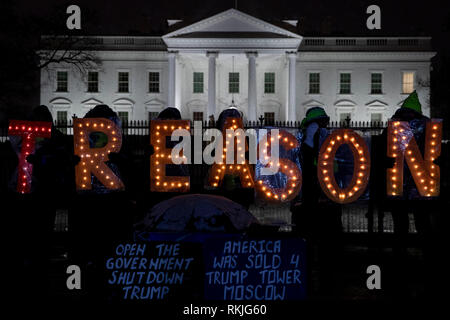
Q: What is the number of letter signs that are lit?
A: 7